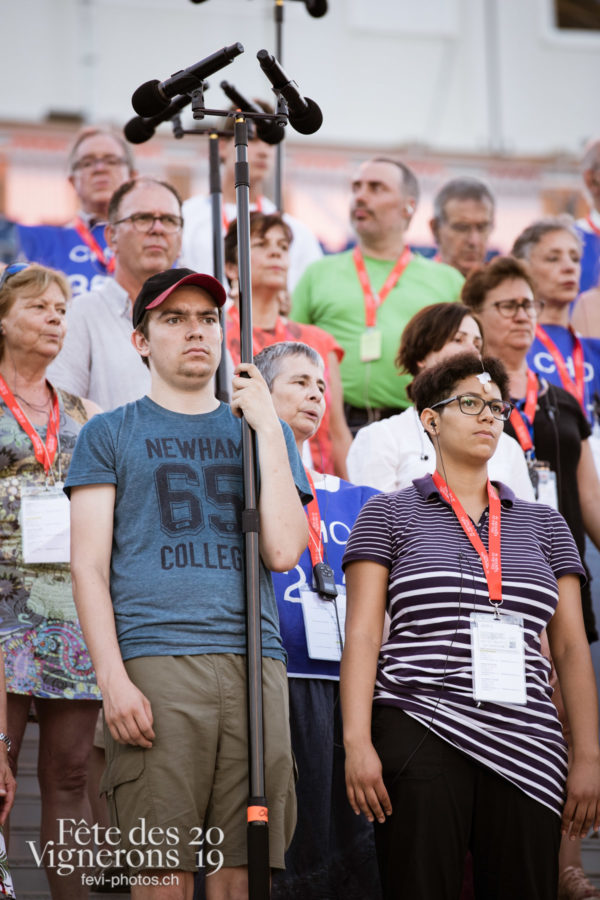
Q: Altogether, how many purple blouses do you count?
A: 1